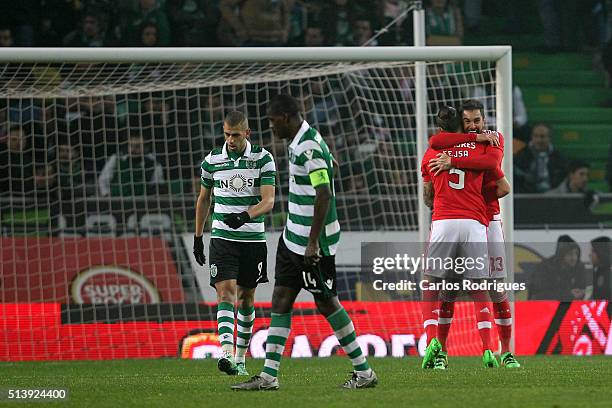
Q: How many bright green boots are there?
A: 4